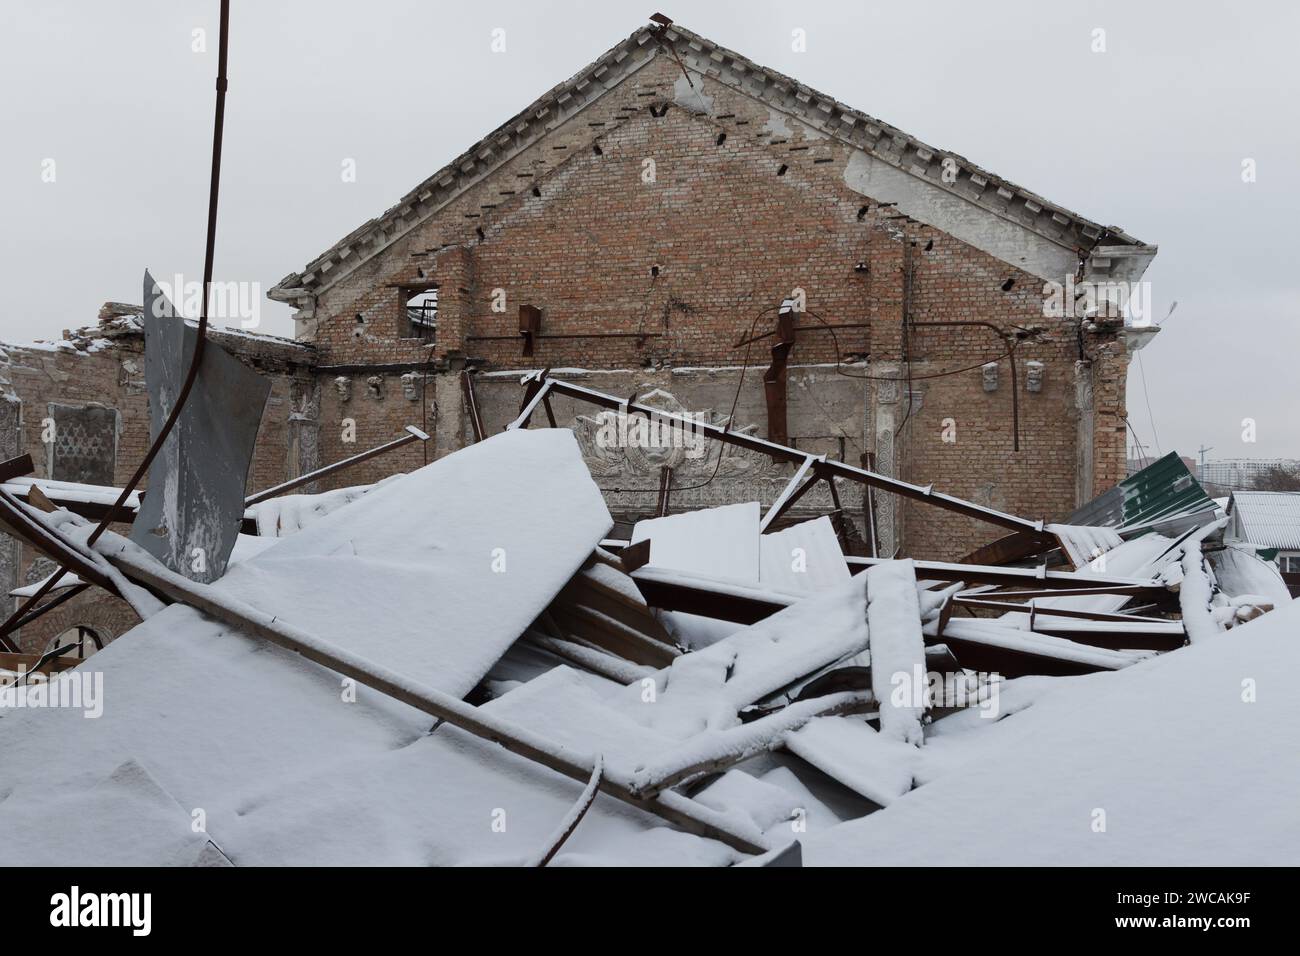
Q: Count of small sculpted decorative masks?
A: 5